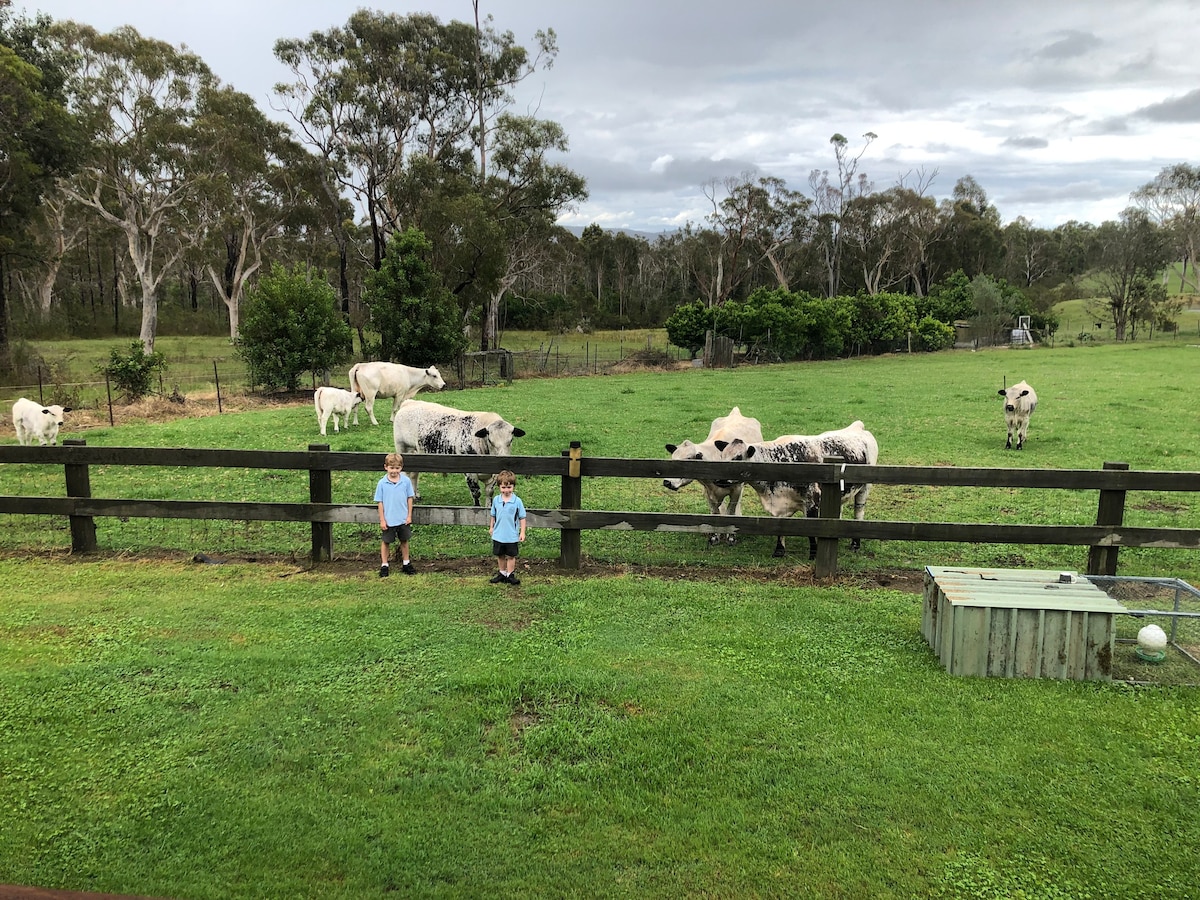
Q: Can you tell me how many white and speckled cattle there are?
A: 7